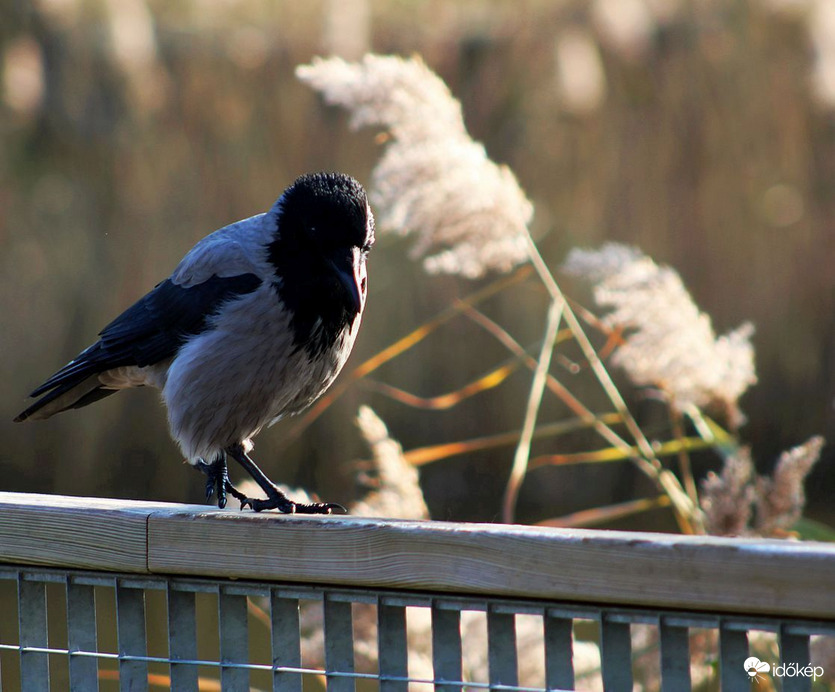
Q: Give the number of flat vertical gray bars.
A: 15